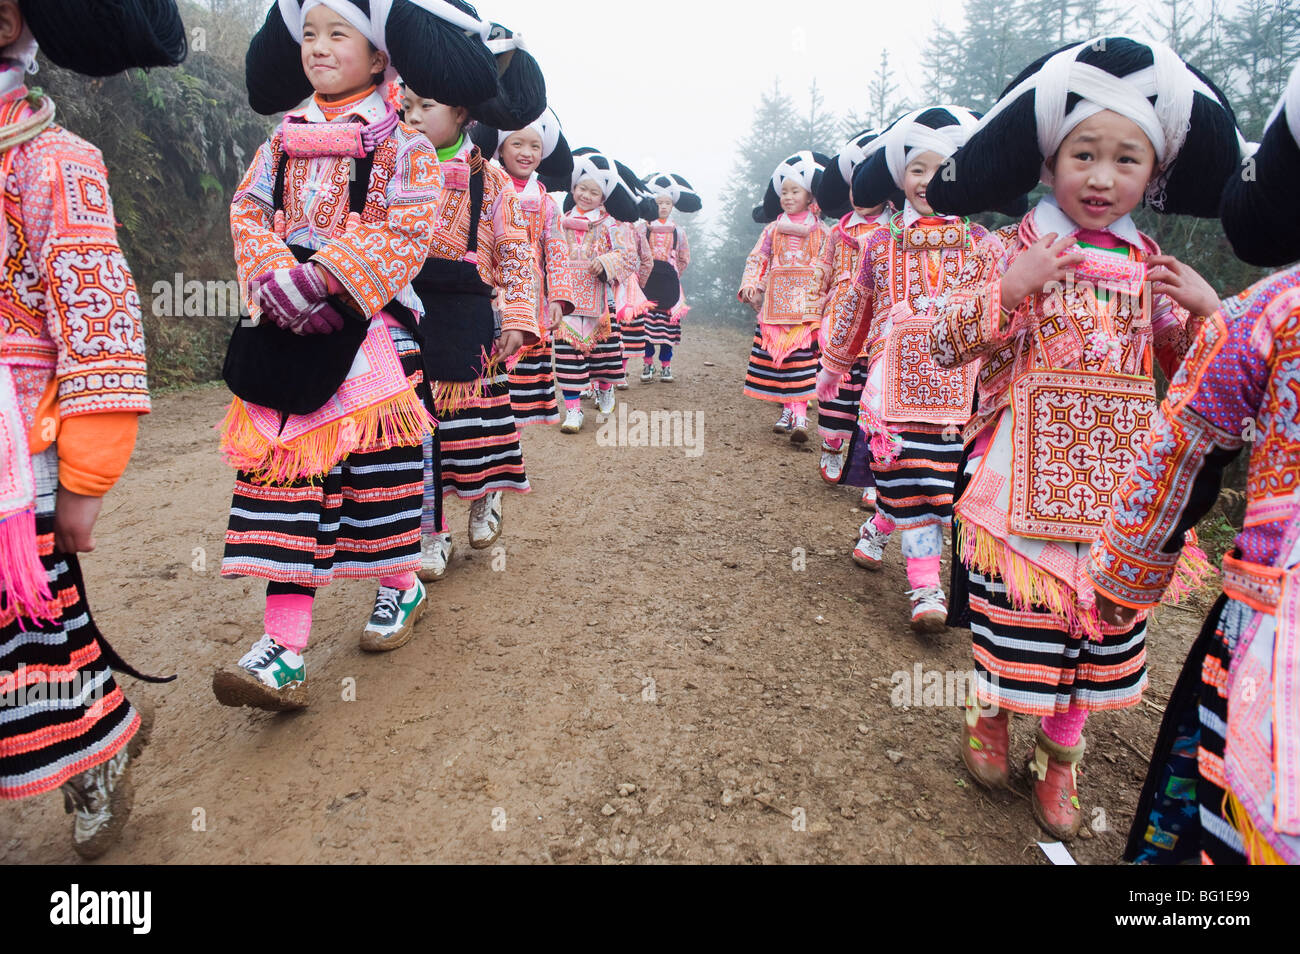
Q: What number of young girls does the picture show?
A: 12